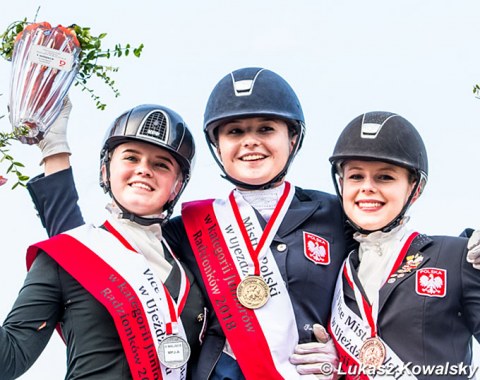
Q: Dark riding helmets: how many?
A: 3